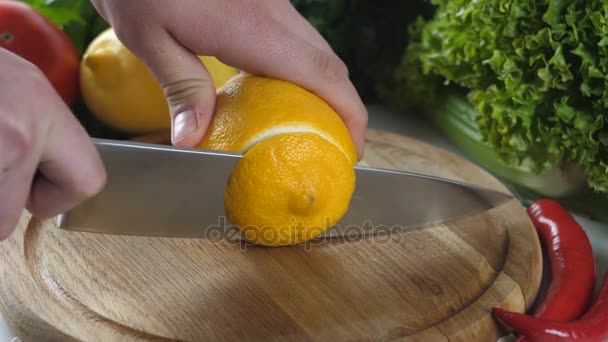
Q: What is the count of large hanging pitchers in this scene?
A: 0